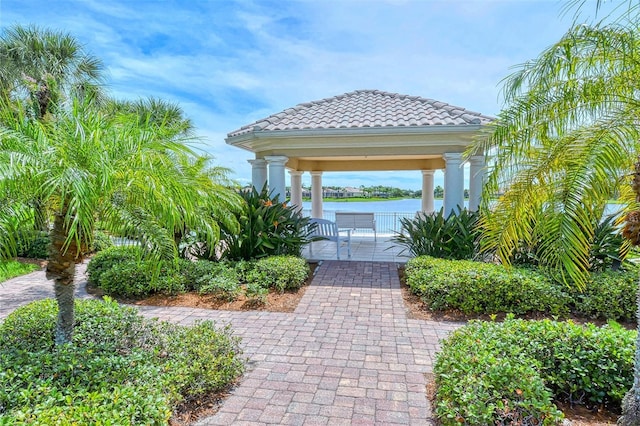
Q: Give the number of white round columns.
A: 7